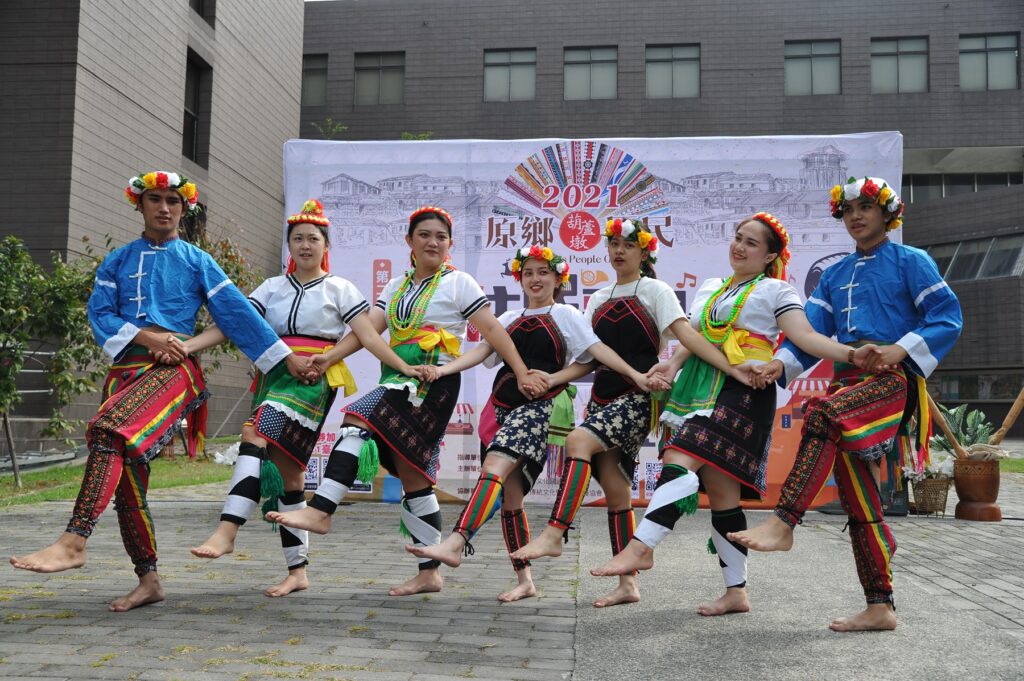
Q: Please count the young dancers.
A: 7